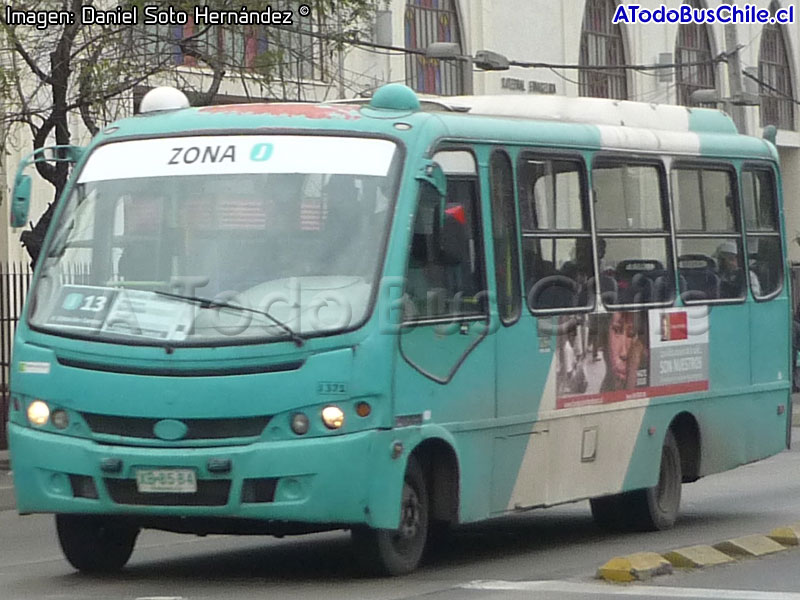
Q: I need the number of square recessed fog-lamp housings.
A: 2